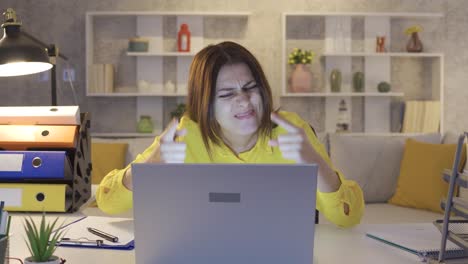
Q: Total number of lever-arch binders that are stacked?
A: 4